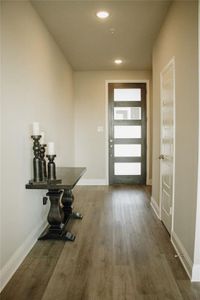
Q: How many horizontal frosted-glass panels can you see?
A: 5